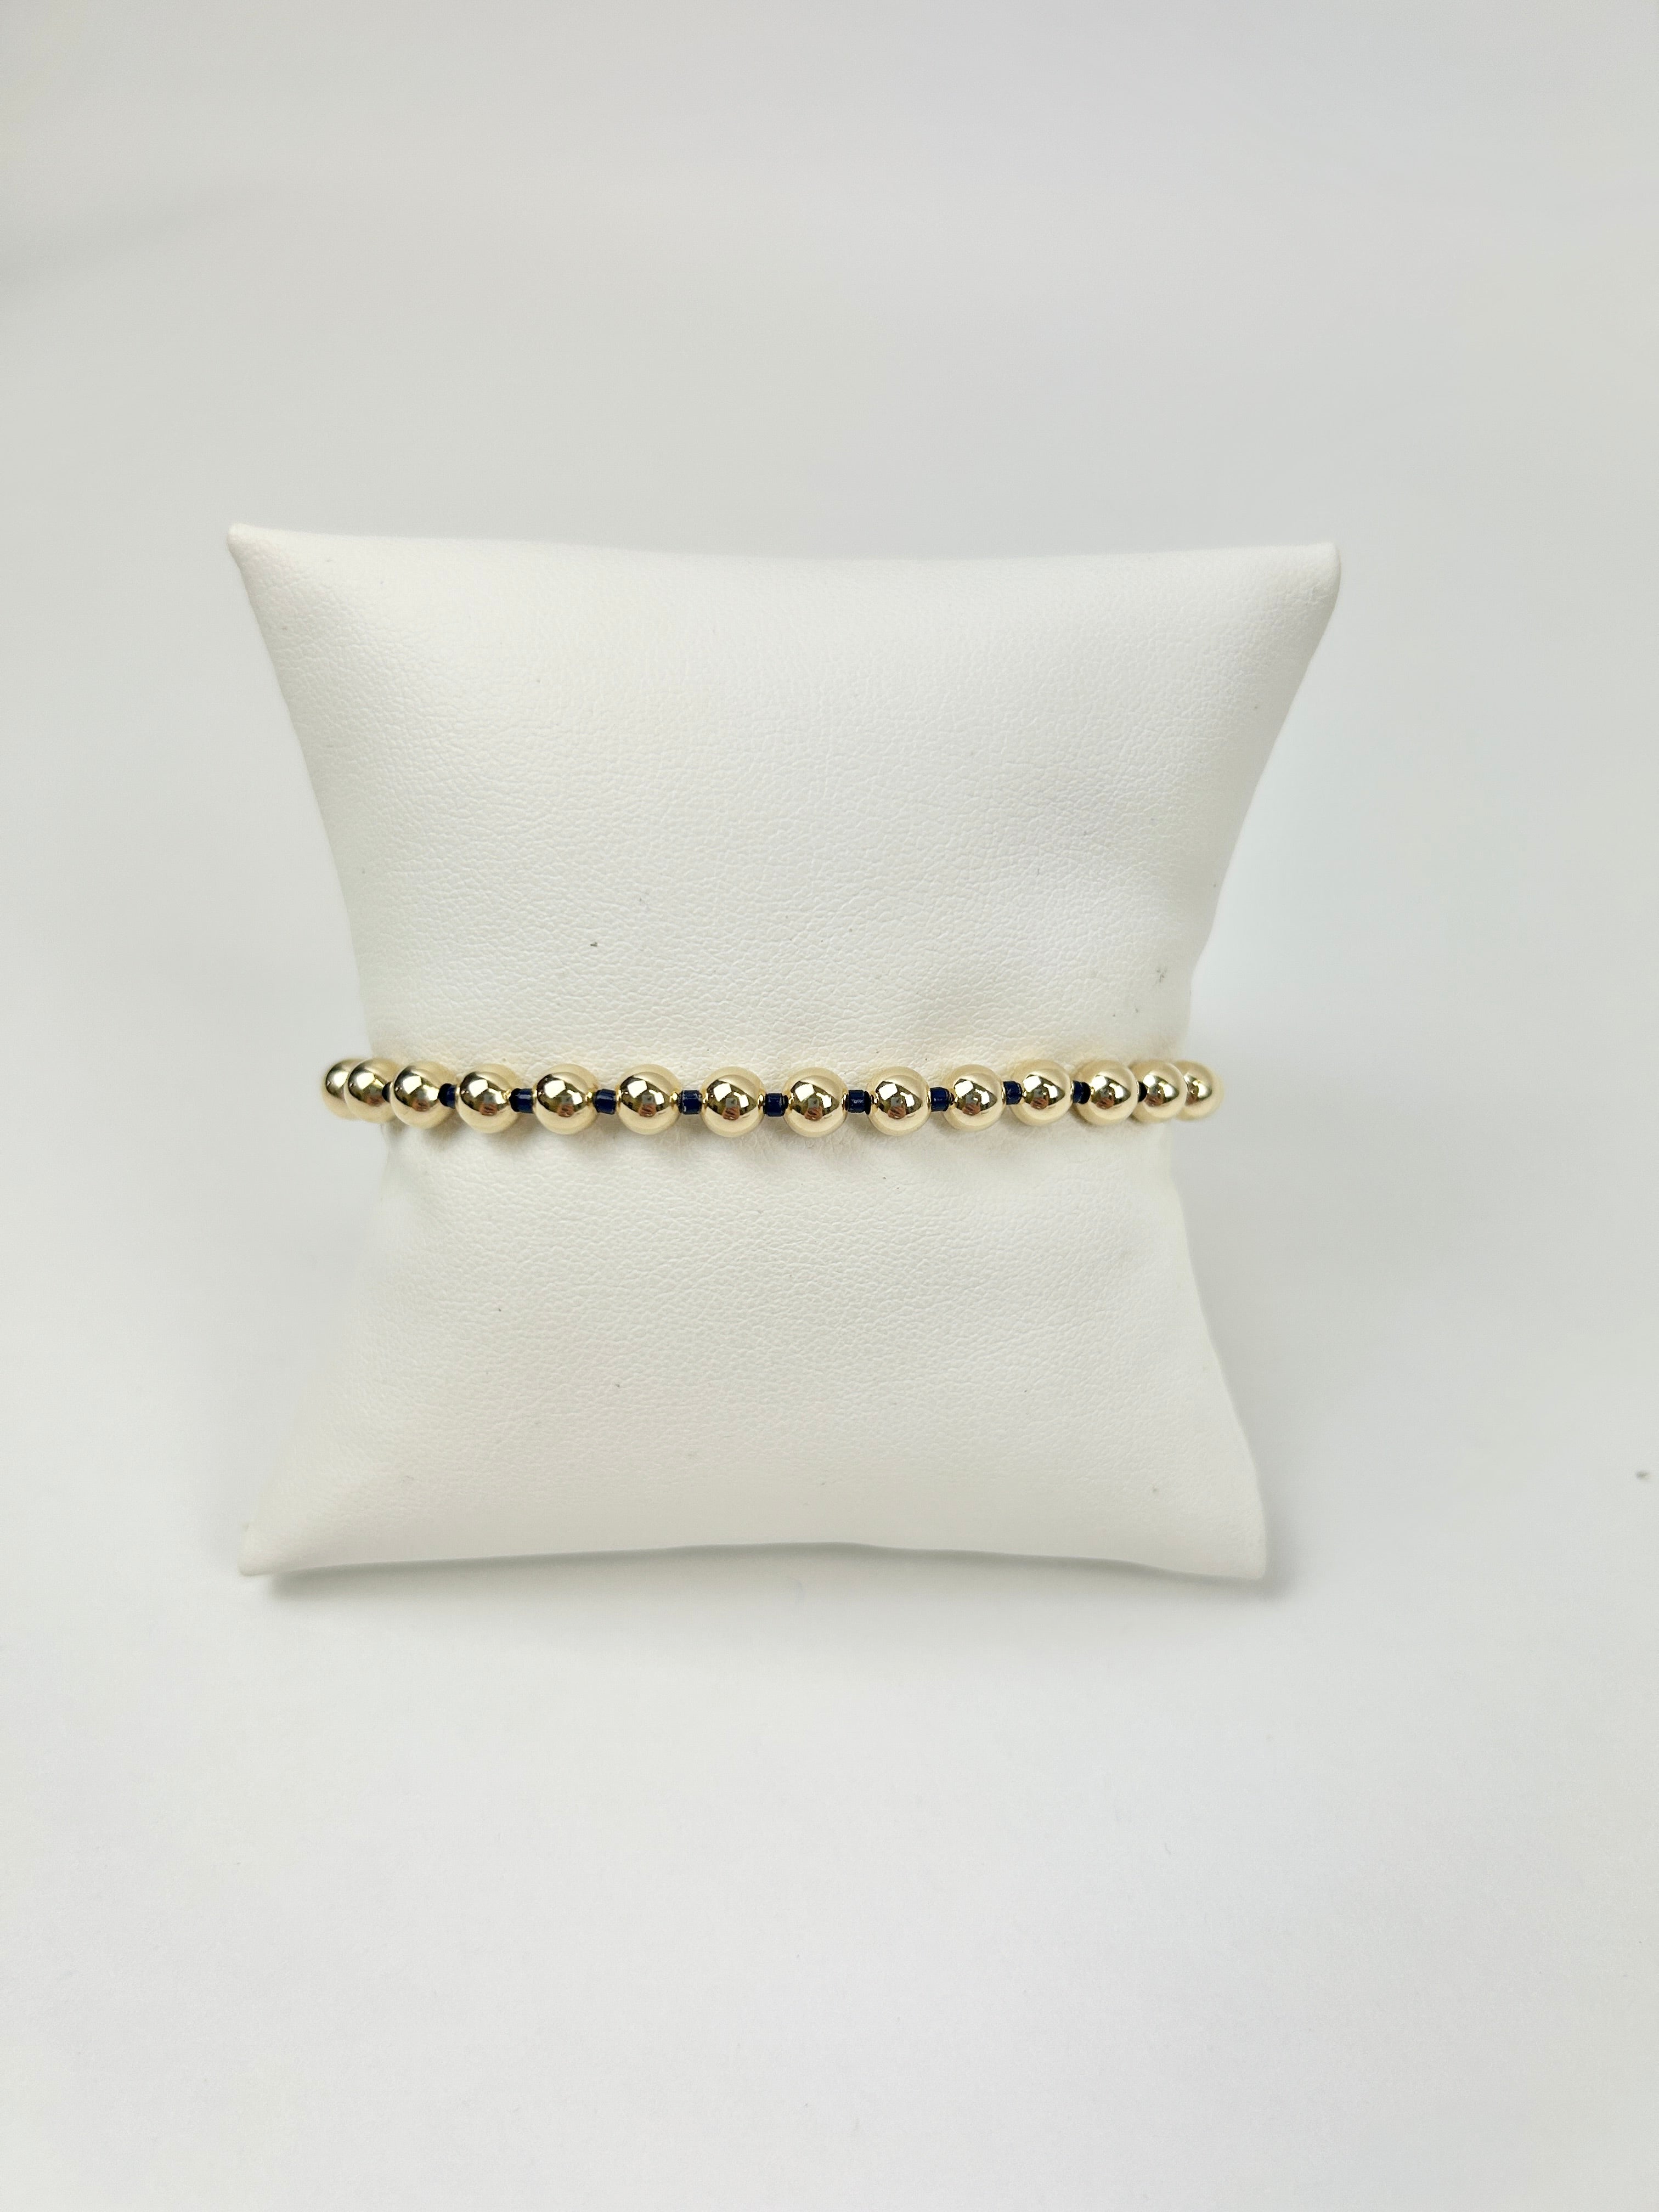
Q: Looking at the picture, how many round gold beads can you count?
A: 14